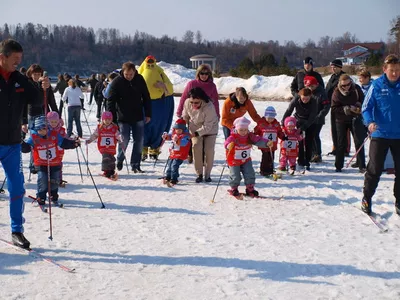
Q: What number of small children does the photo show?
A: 7